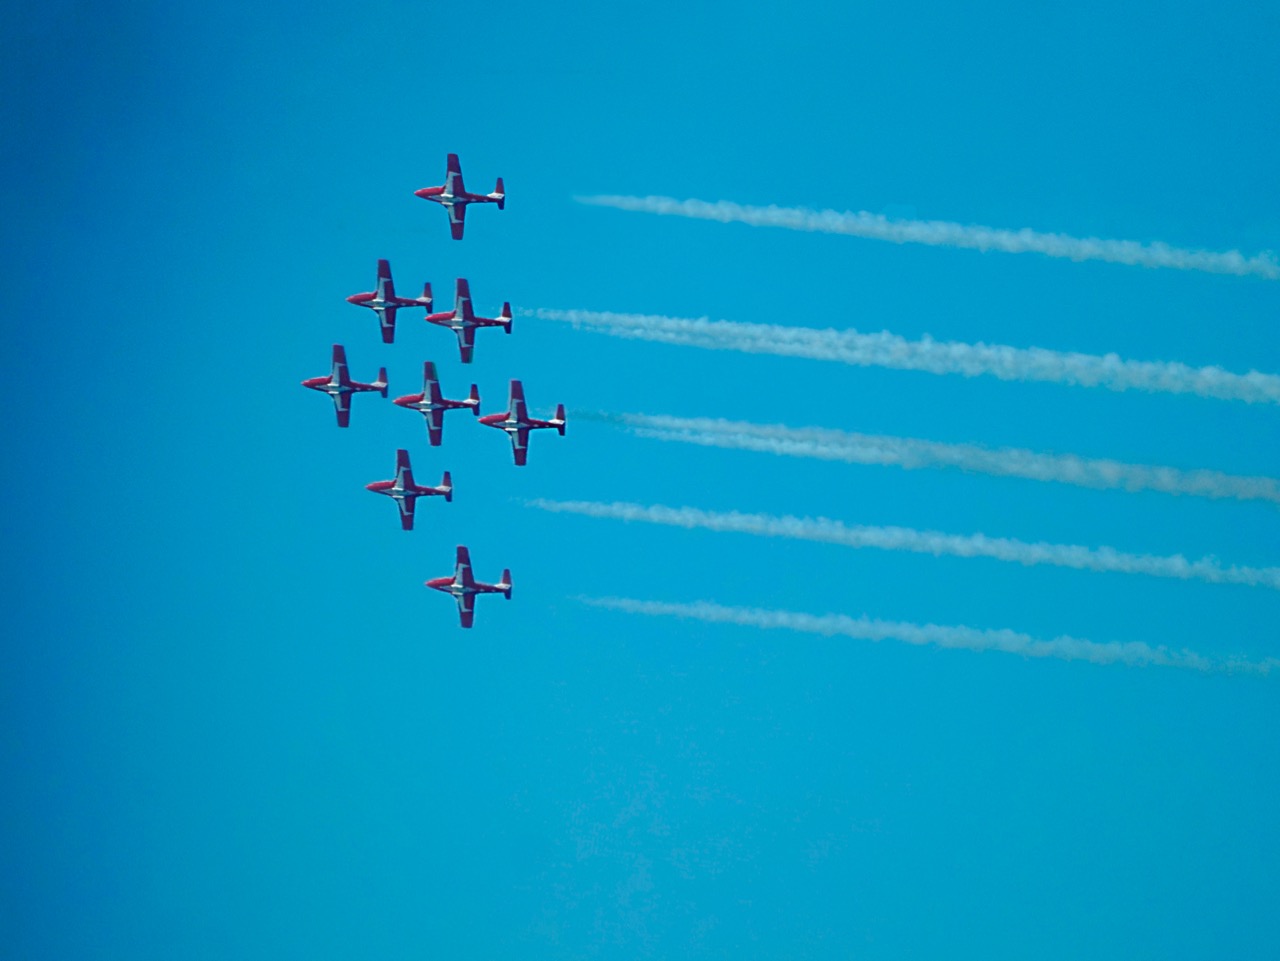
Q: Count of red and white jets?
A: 8